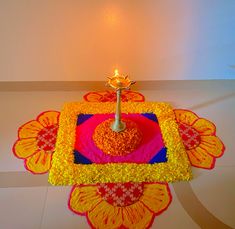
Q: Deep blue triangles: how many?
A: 4